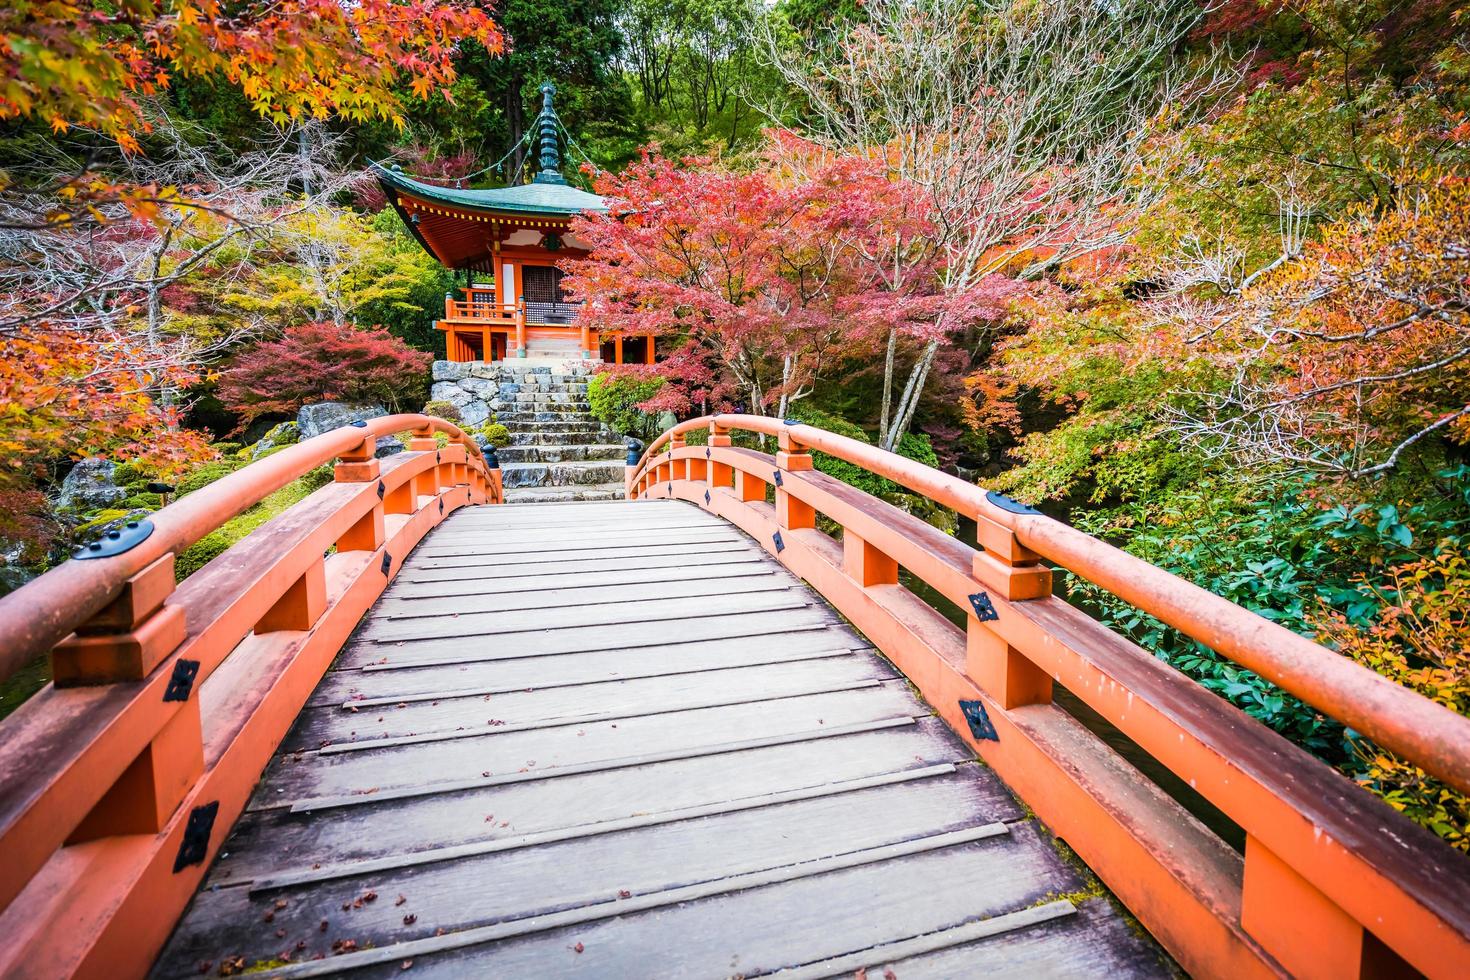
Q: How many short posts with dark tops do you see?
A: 2